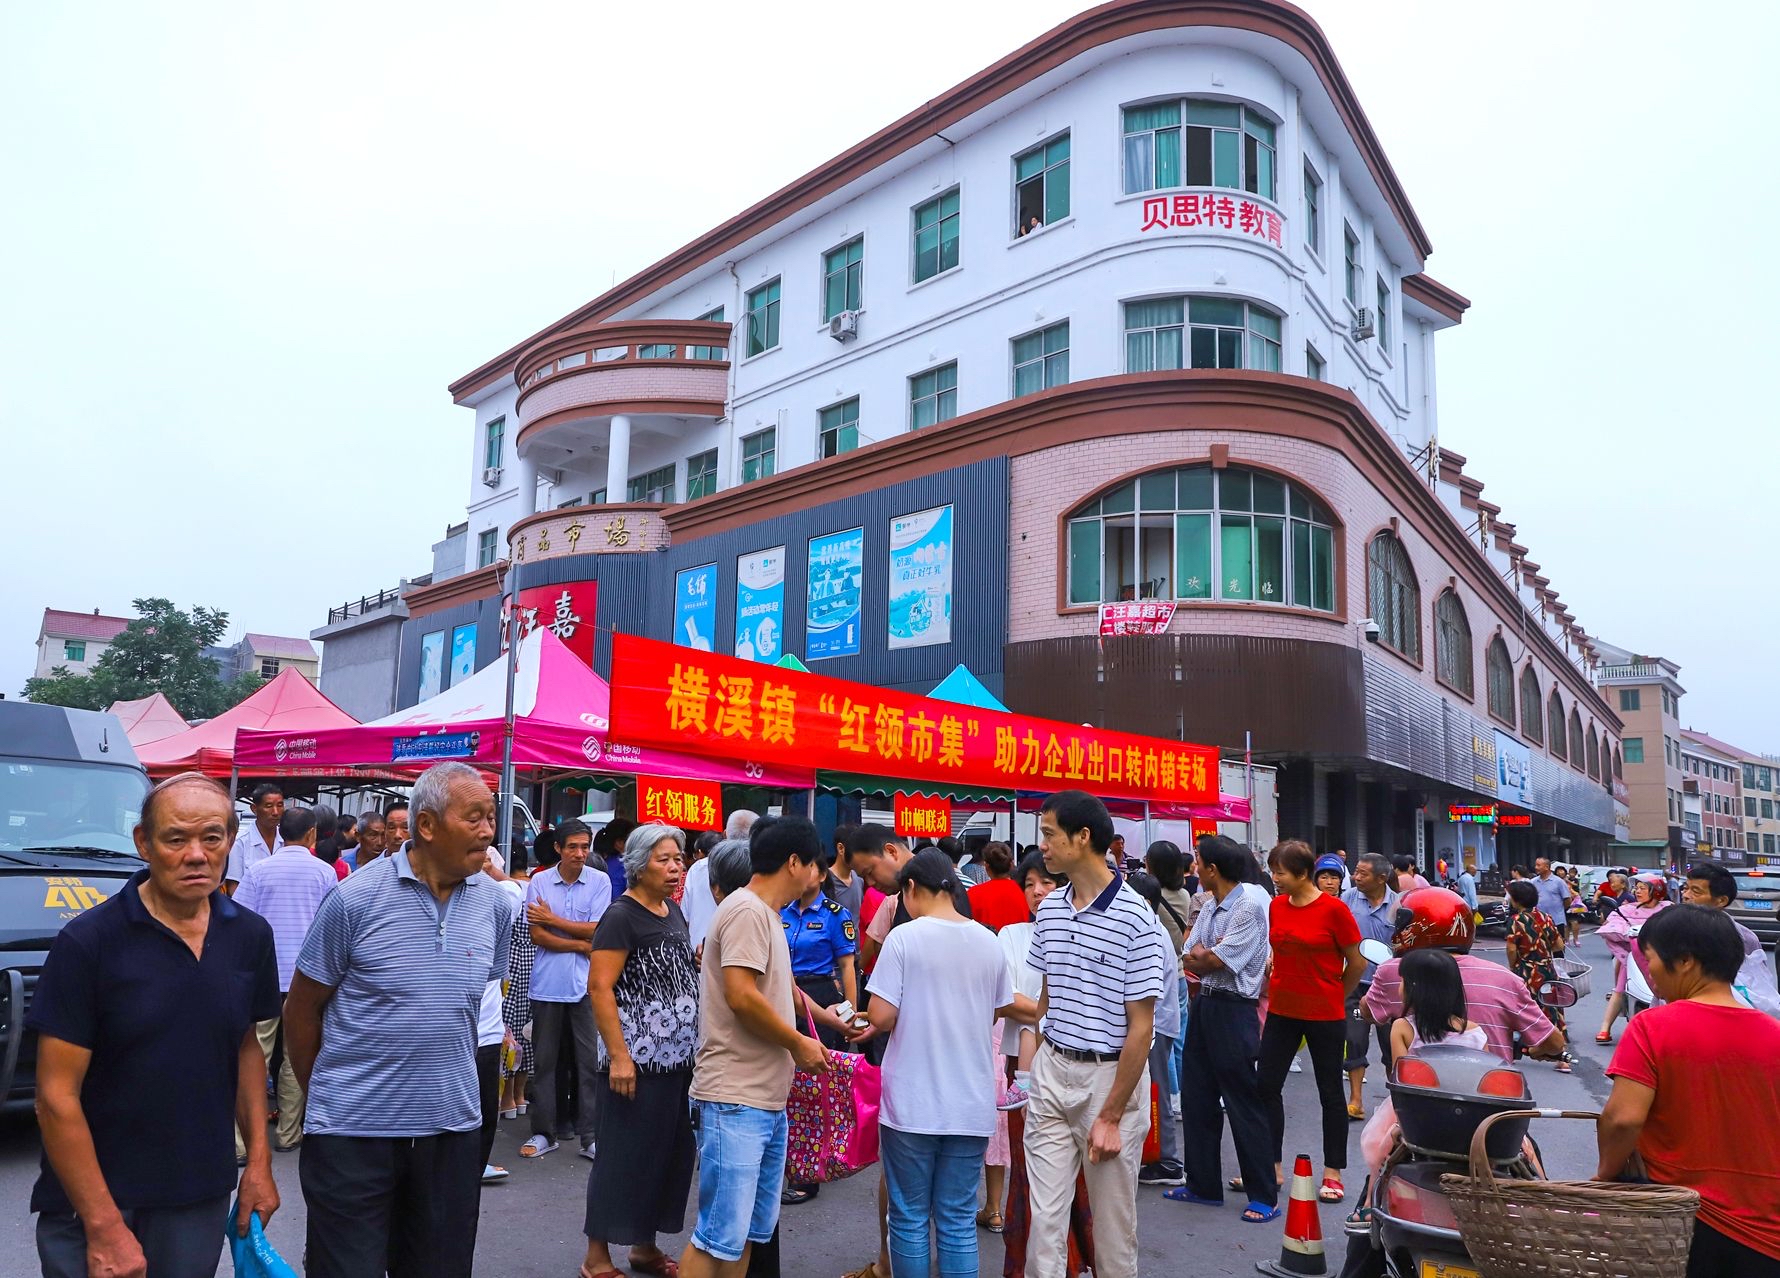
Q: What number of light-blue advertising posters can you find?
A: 6